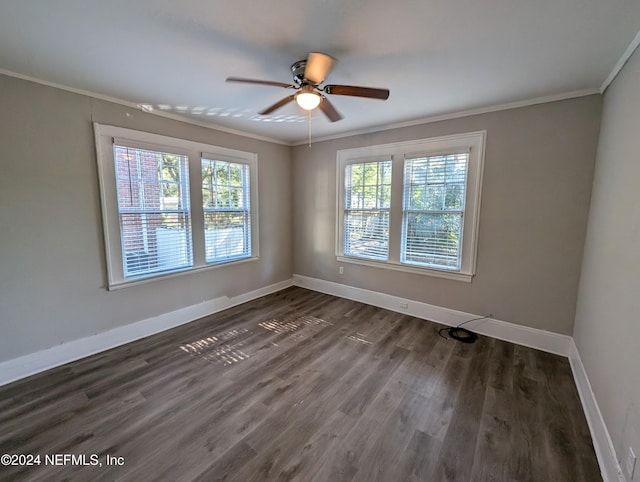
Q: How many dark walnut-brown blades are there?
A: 4